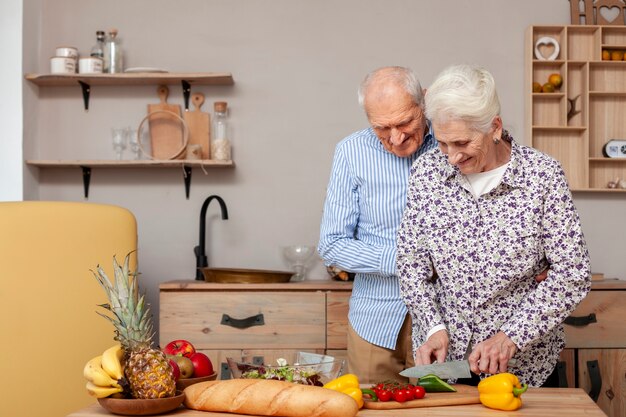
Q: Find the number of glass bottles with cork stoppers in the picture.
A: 2